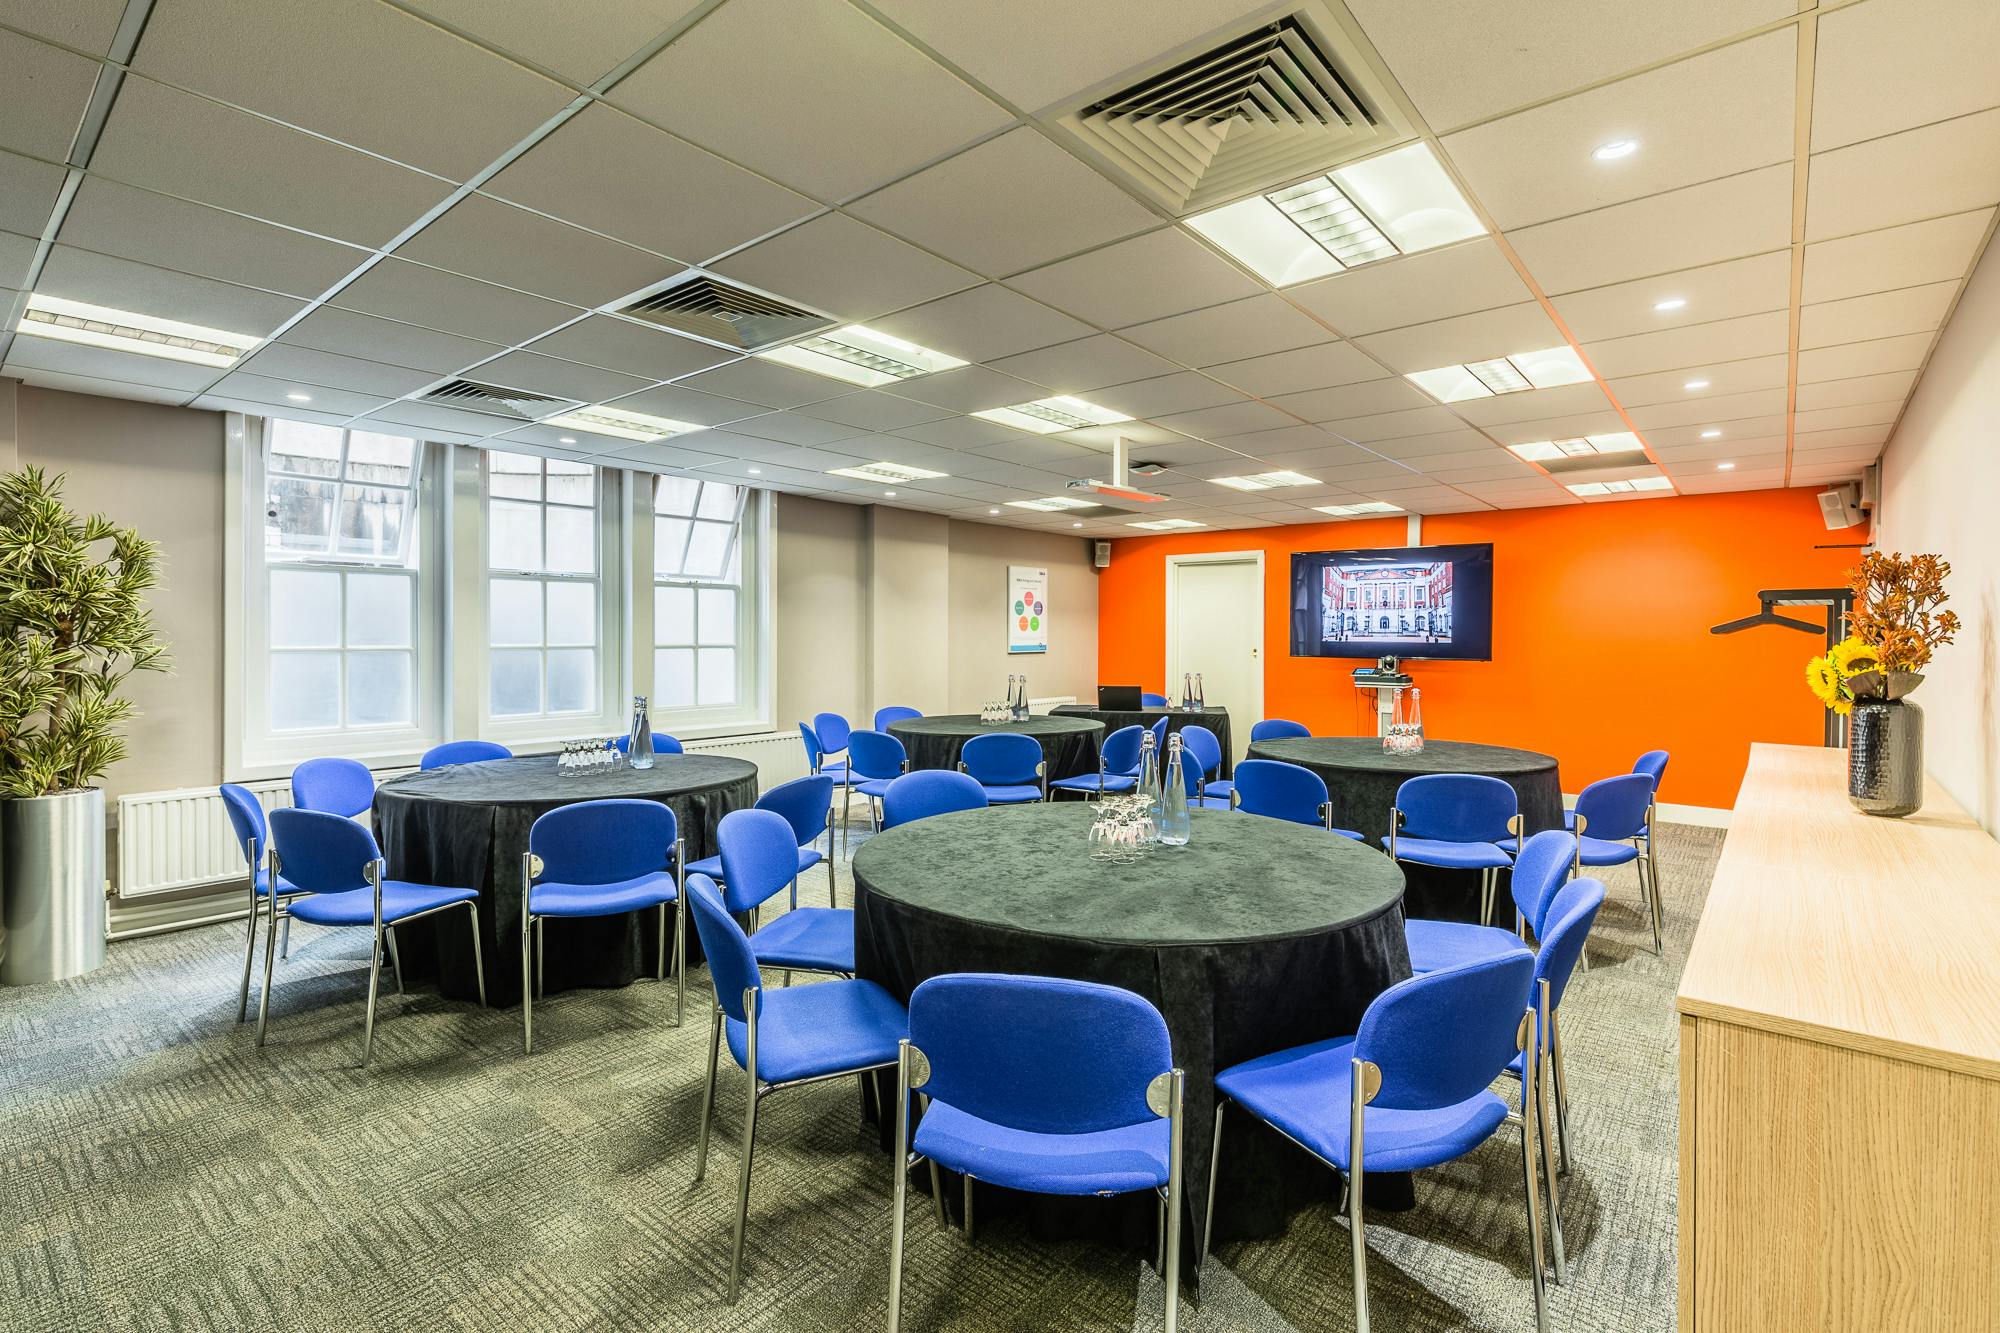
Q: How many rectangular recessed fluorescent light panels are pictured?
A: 13